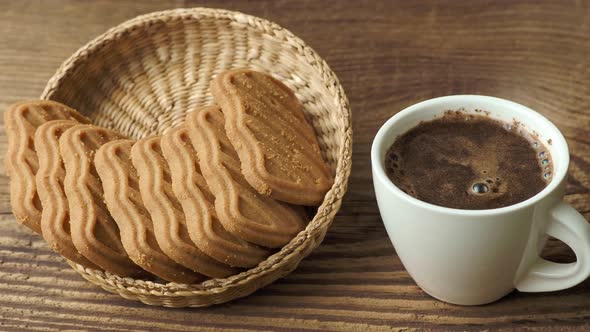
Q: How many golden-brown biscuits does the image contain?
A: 8